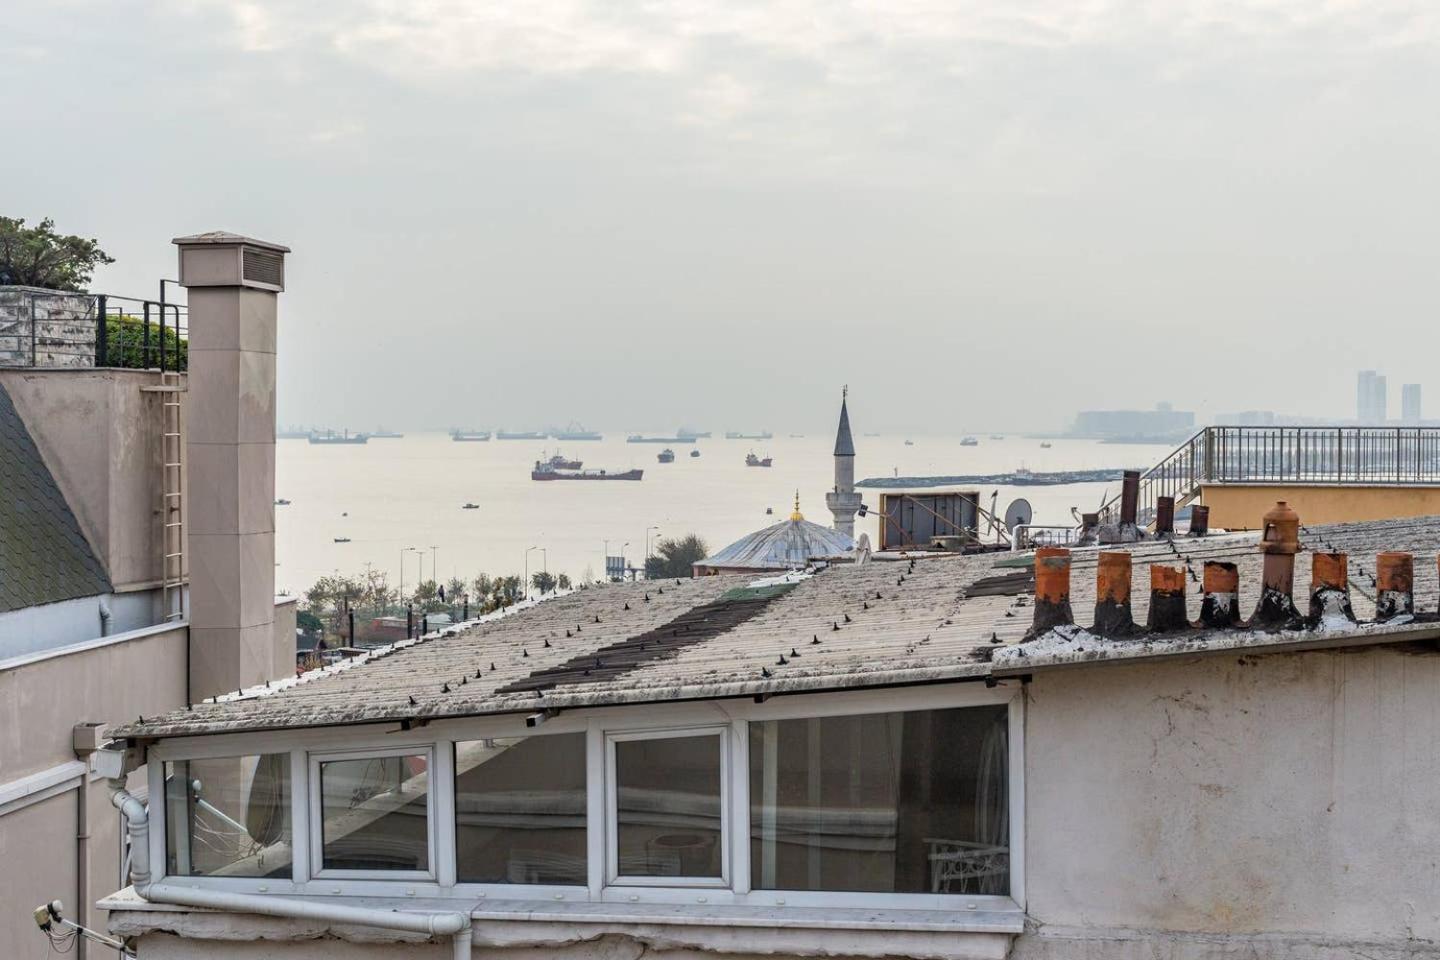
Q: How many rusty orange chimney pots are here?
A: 7